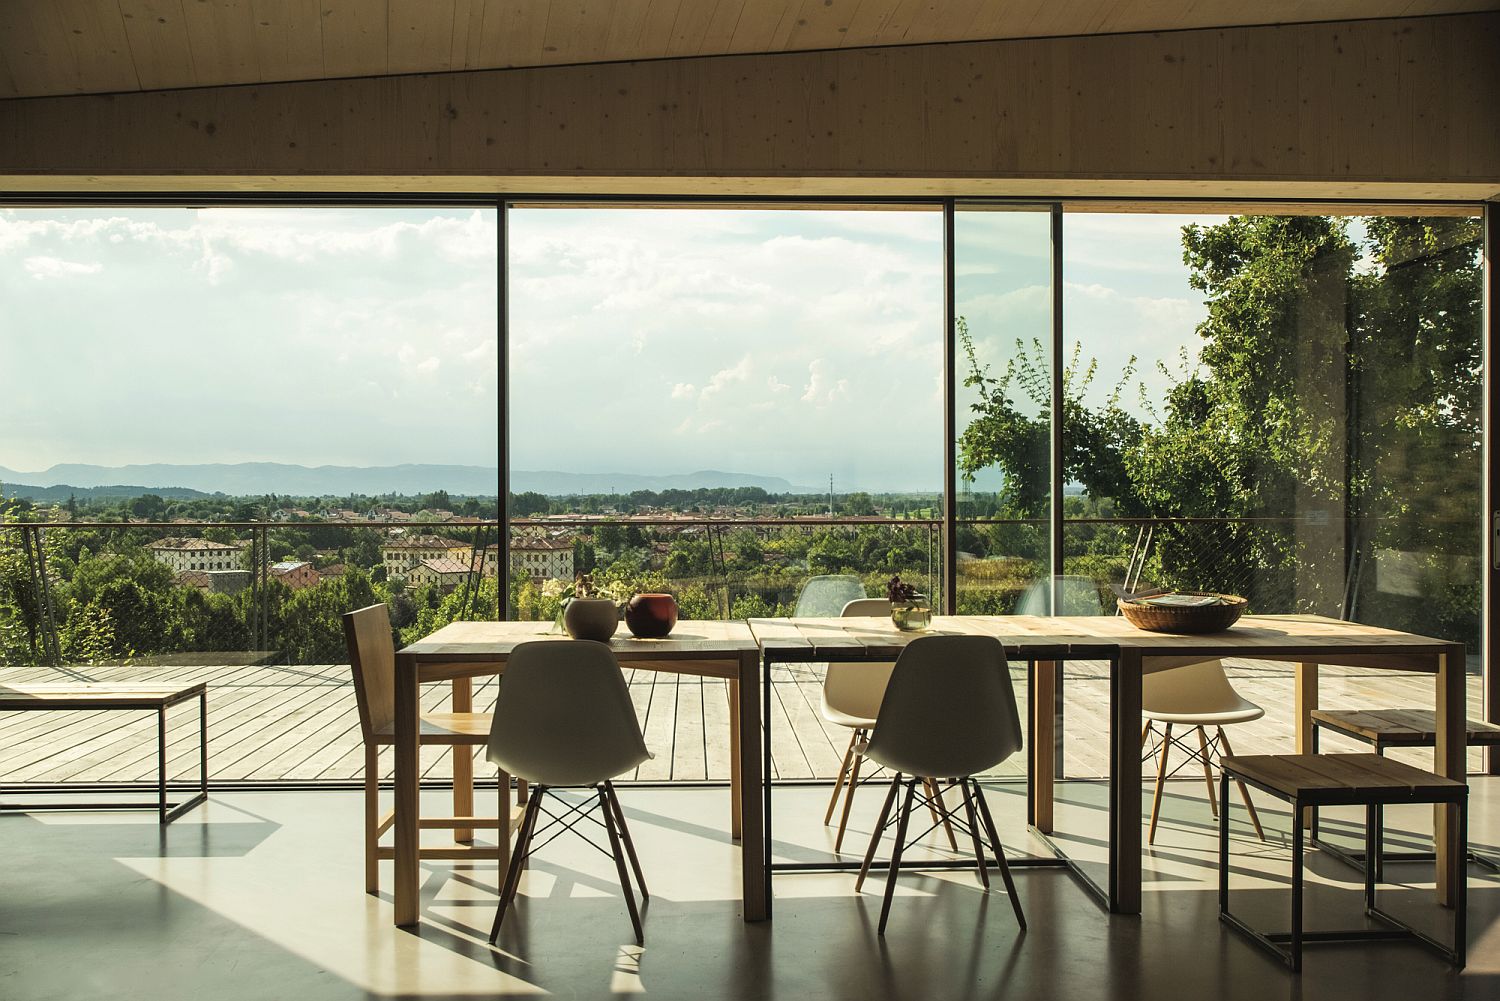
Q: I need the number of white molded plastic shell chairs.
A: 4